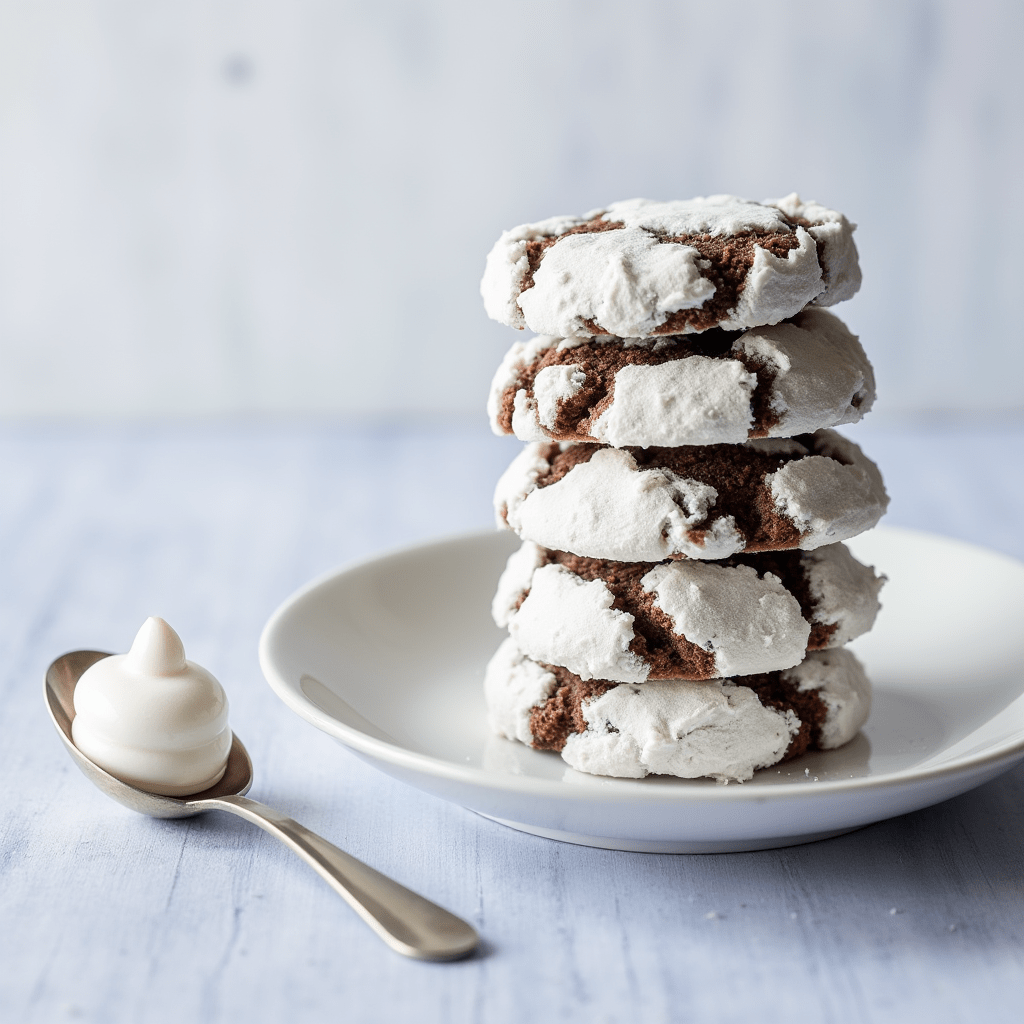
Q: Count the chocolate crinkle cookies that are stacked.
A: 5